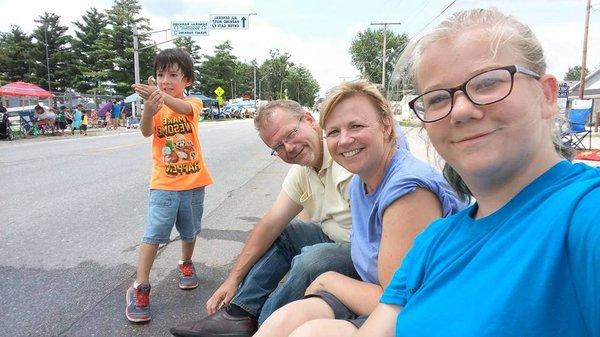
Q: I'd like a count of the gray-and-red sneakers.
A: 2